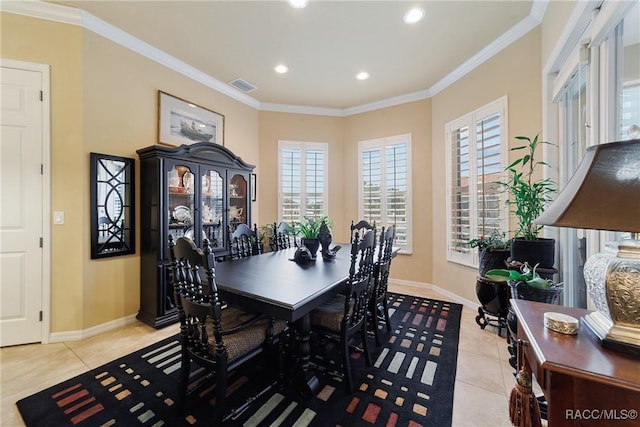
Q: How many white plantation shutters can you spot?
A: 3